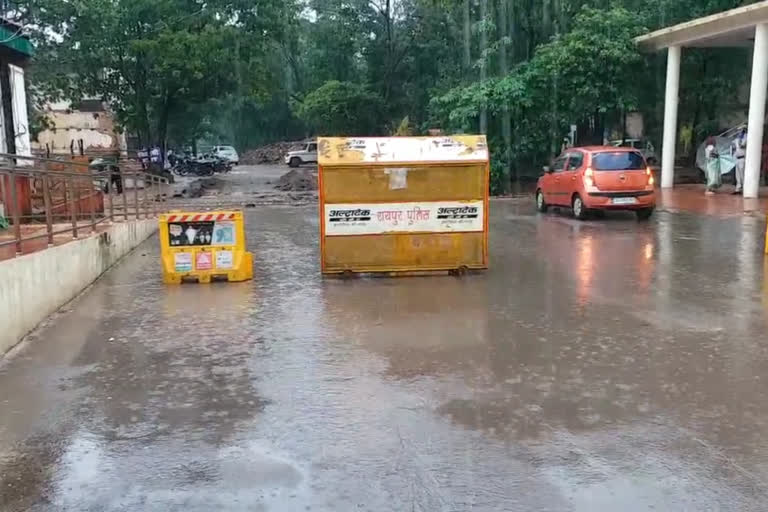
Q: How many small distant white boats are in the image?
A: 0